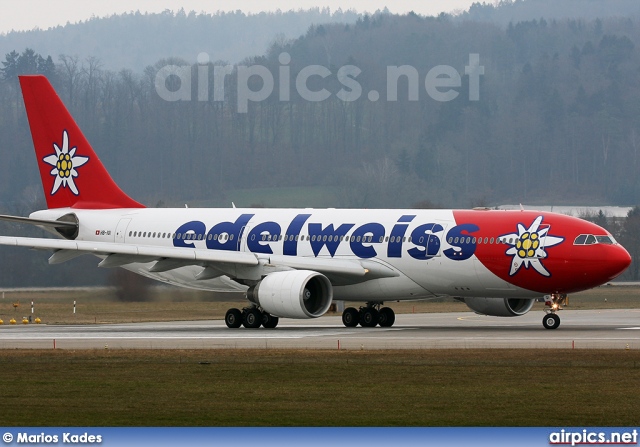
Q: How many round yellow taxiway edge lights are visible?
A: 4